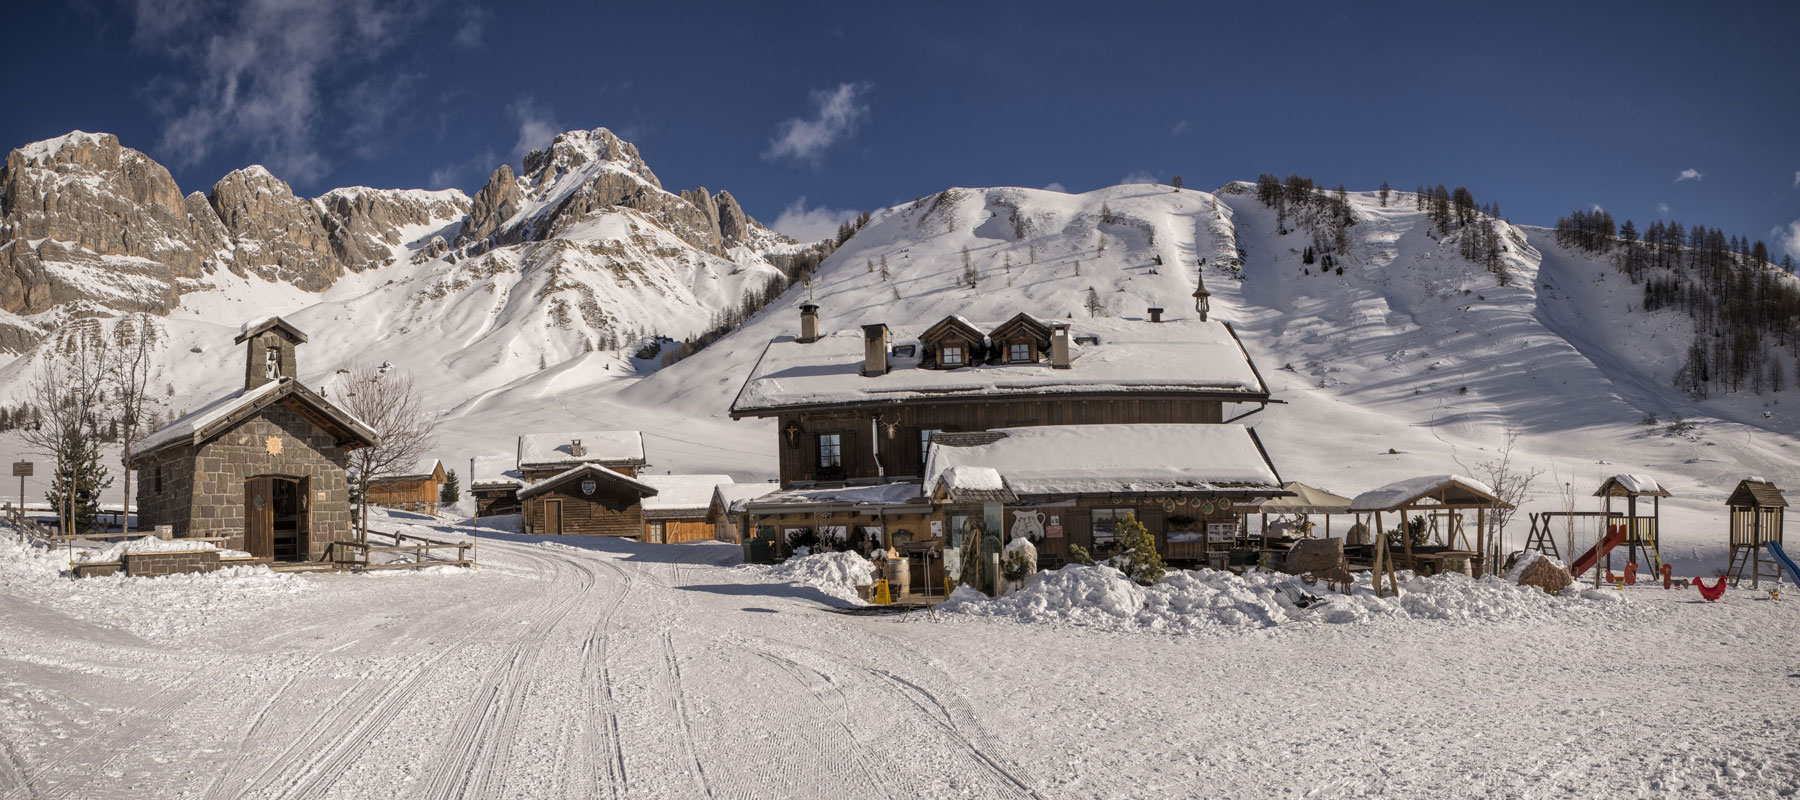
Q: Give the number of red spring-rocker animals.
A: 3